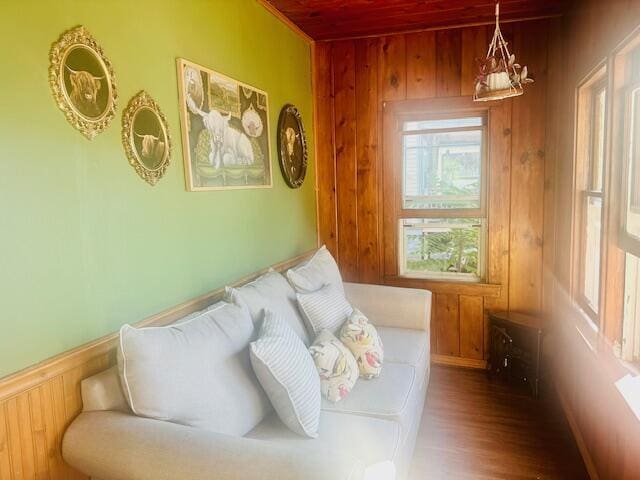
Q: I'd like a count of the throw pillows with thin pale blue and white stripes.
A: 2